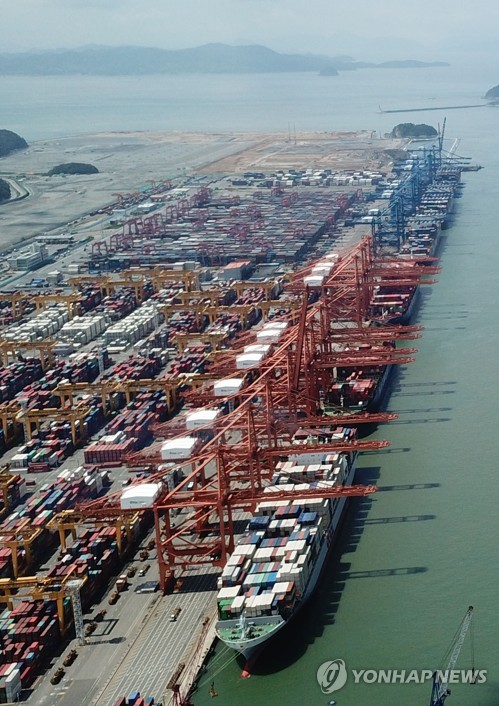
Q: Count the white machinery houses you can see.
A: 12